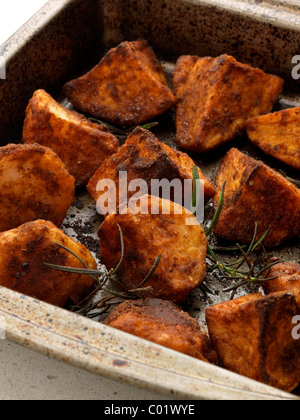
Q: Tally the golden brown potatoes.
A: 12